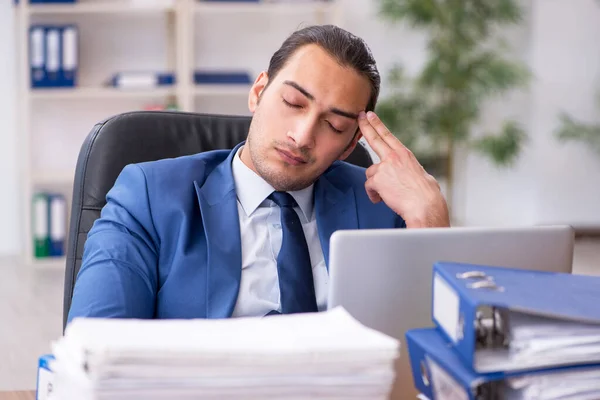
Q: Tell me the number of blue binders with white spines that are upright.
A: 4